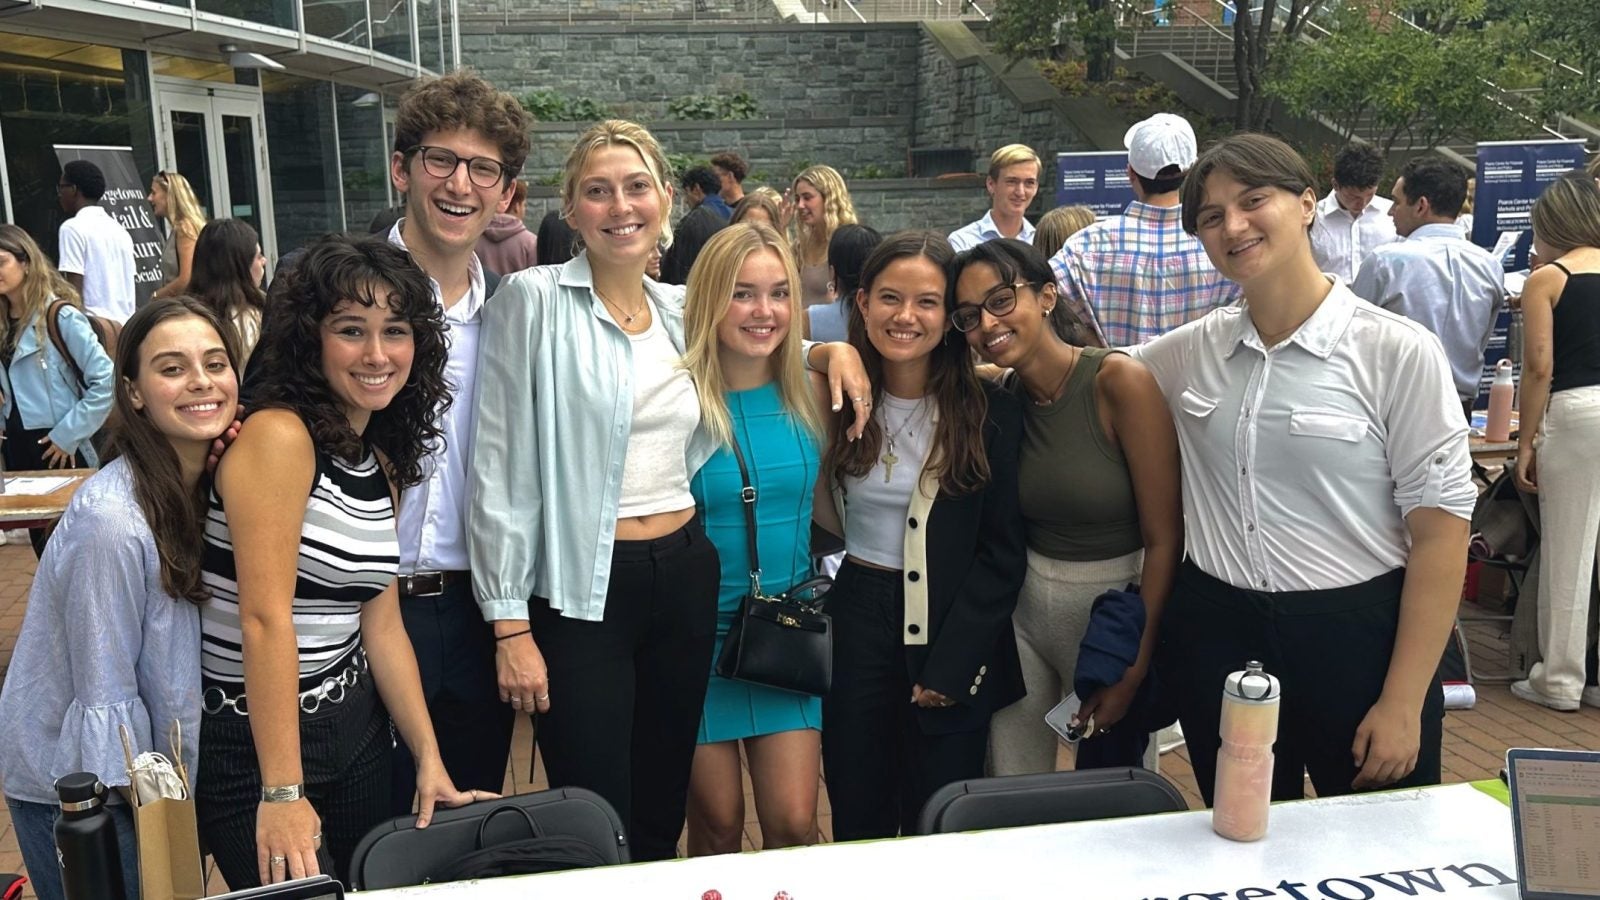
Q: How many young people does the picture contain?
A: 8